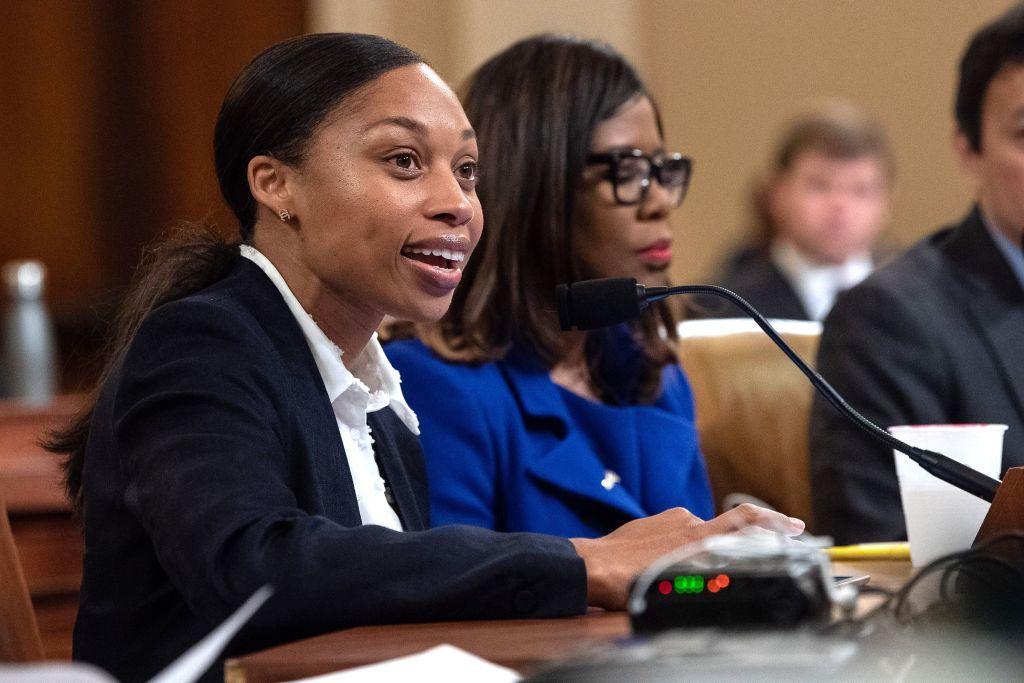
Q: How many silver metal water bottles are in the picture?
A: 1